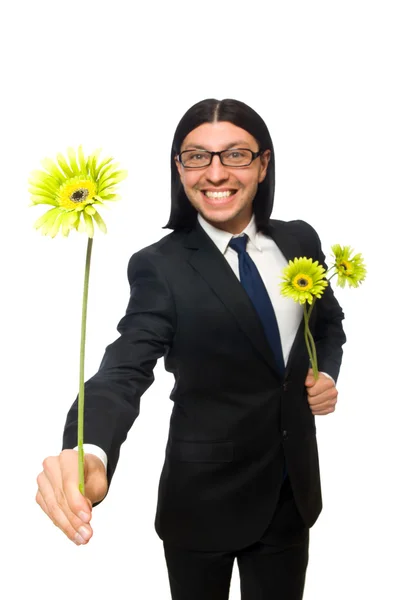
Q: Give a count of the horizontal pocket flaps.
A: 1